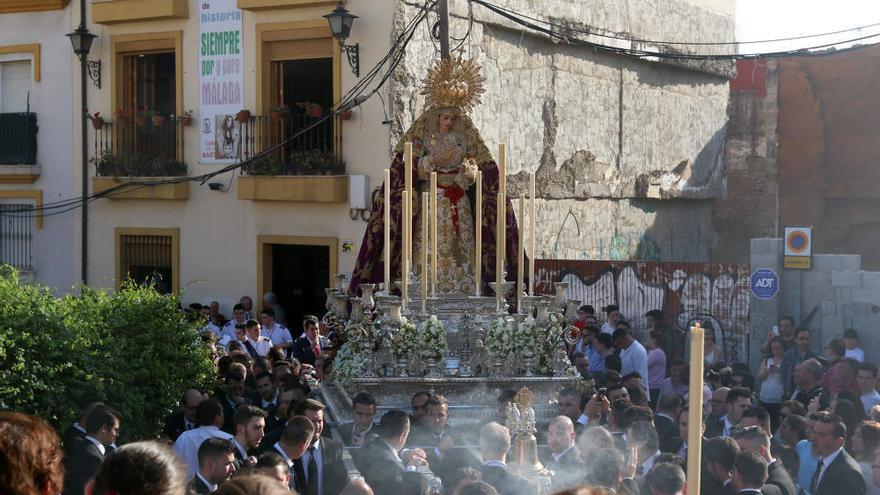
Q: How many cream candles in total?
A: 11